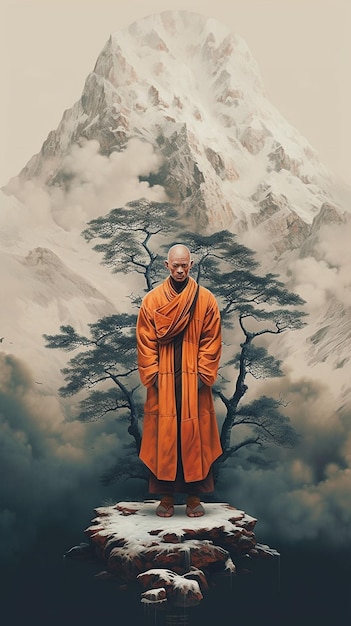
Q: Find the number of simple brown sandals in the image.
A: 2